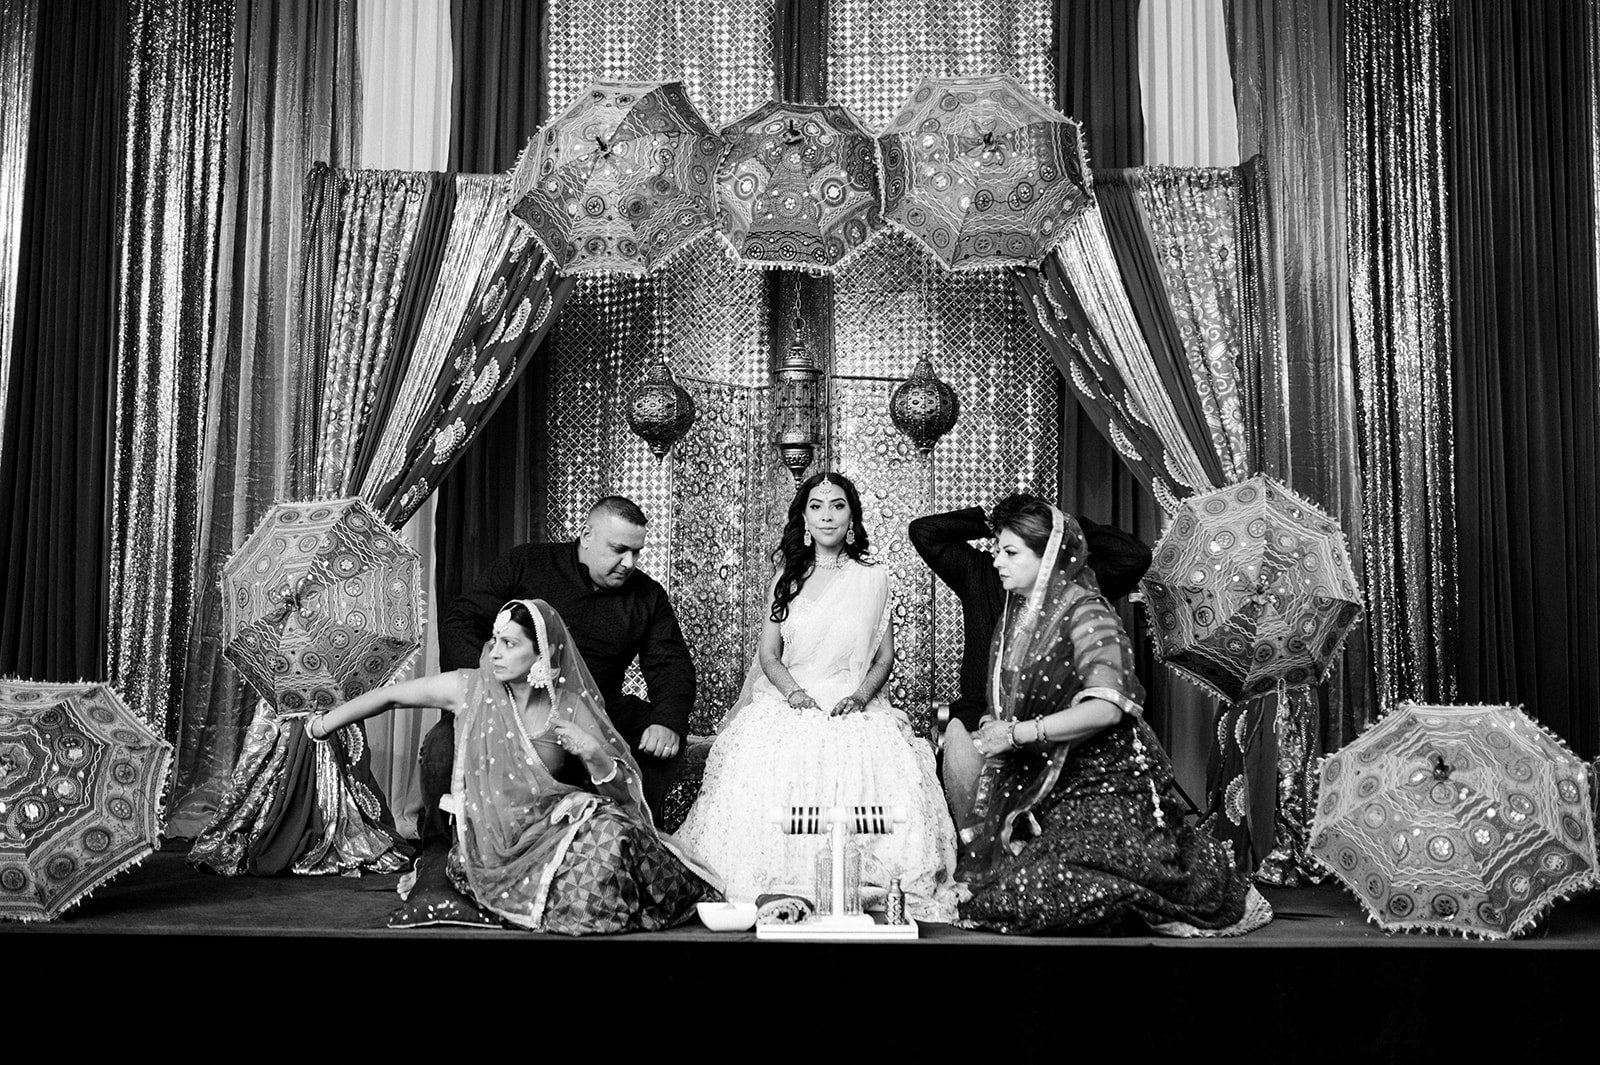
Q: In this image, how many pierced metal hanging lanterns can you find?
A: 3